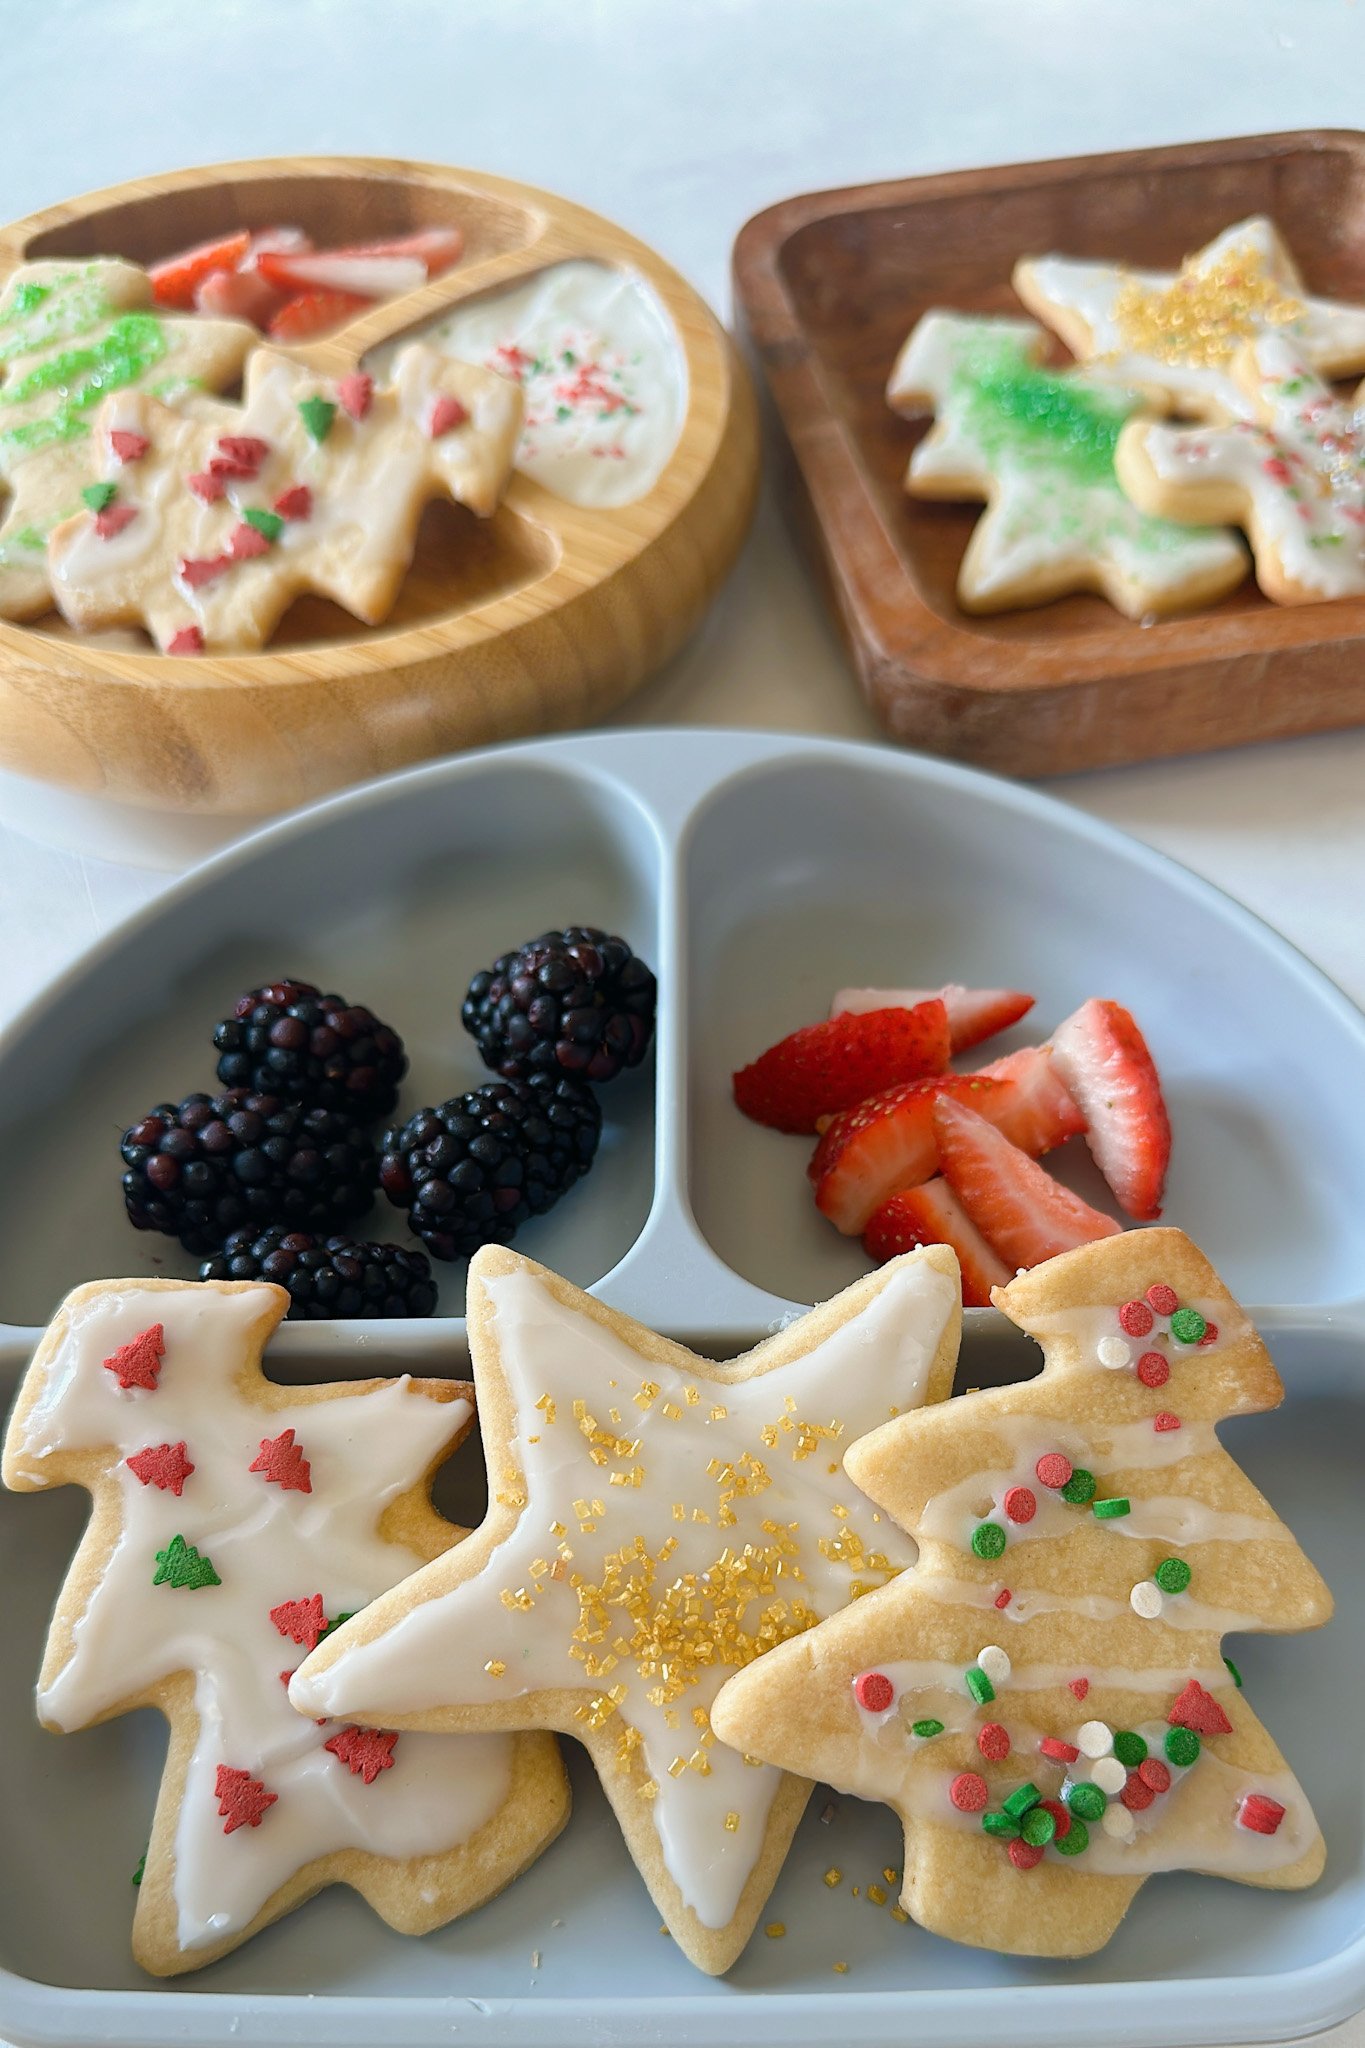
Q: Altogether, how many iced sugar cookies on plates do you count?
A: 8